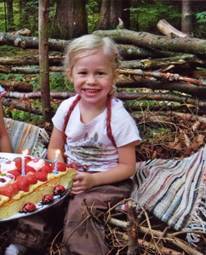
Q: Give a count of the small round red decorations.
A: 3